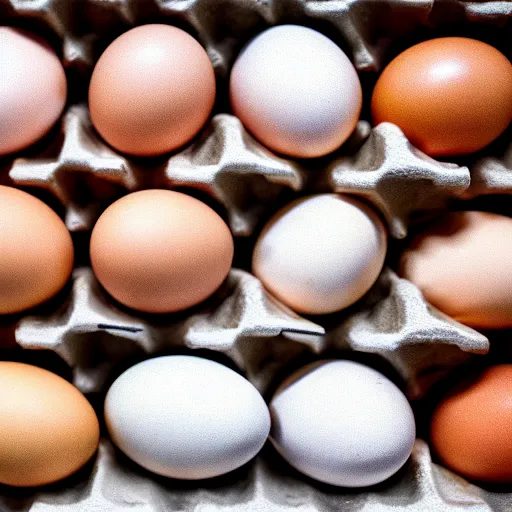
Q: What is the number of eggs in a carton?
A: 12